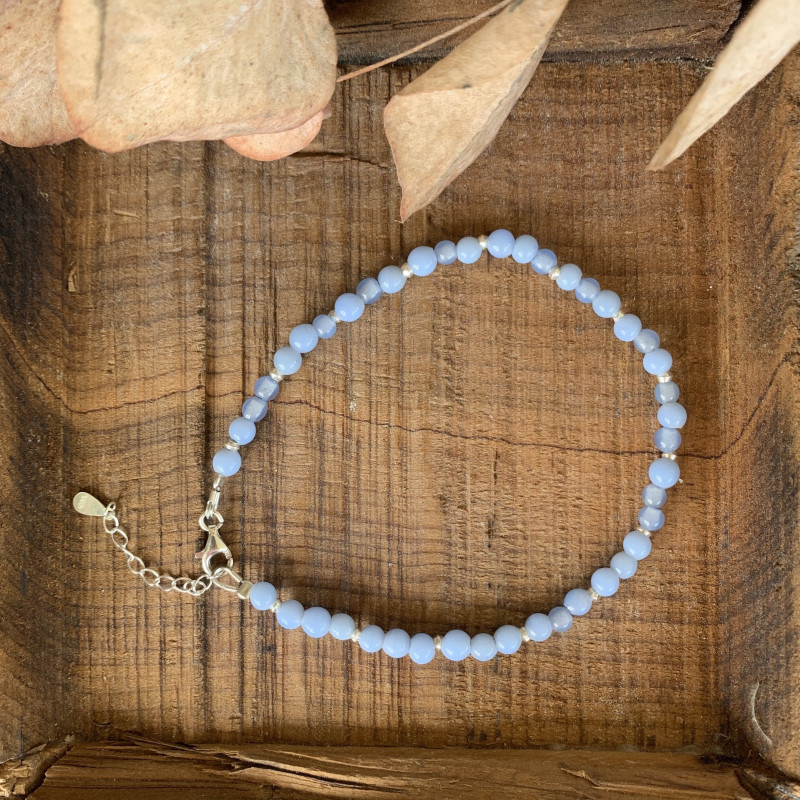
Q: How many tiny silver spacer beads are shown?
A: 15